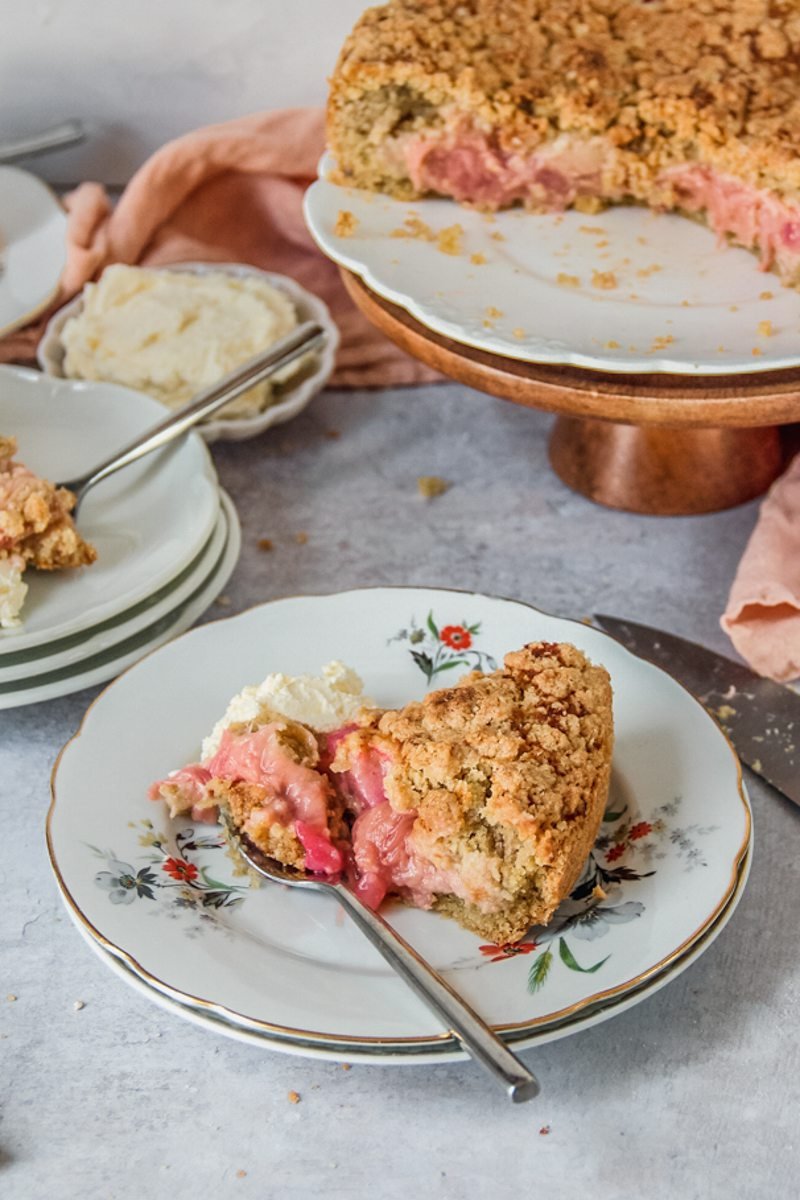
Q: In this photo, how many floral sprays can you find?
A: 3